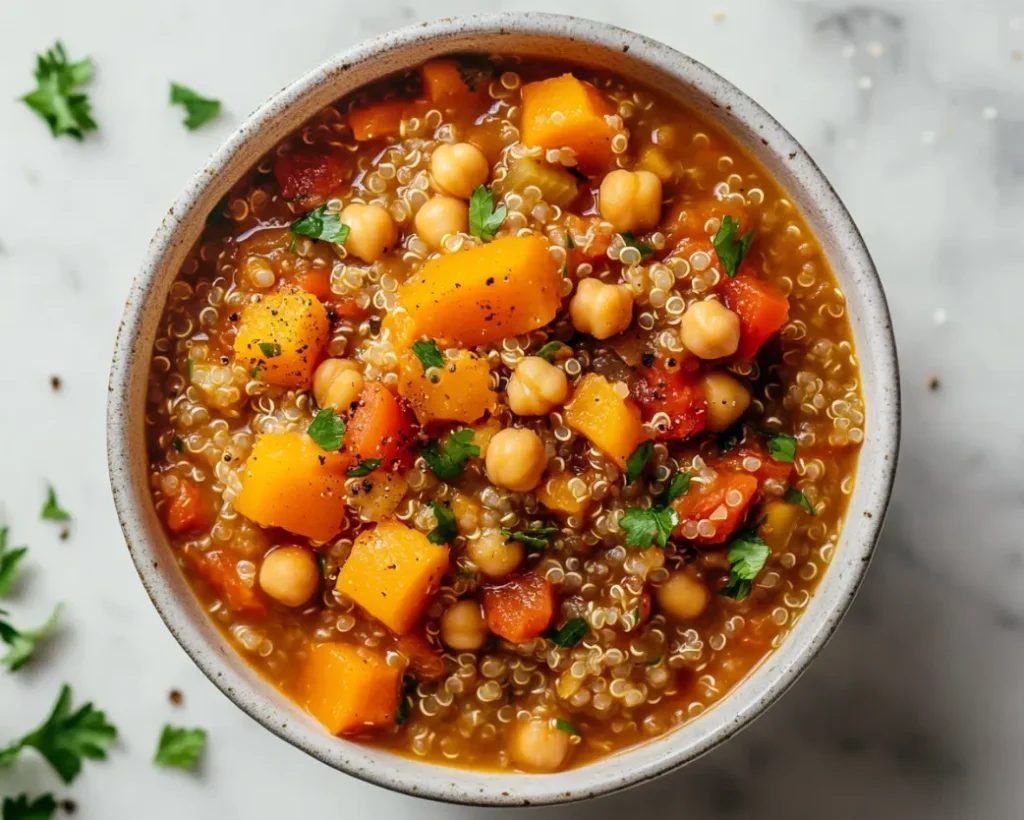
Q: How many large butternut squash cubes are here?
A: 8